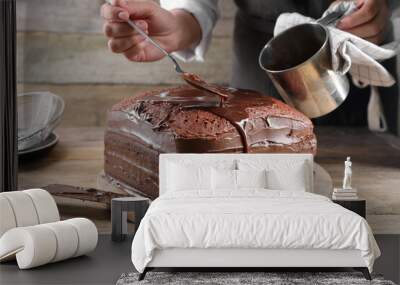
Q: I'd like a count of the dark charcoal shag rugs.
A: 1